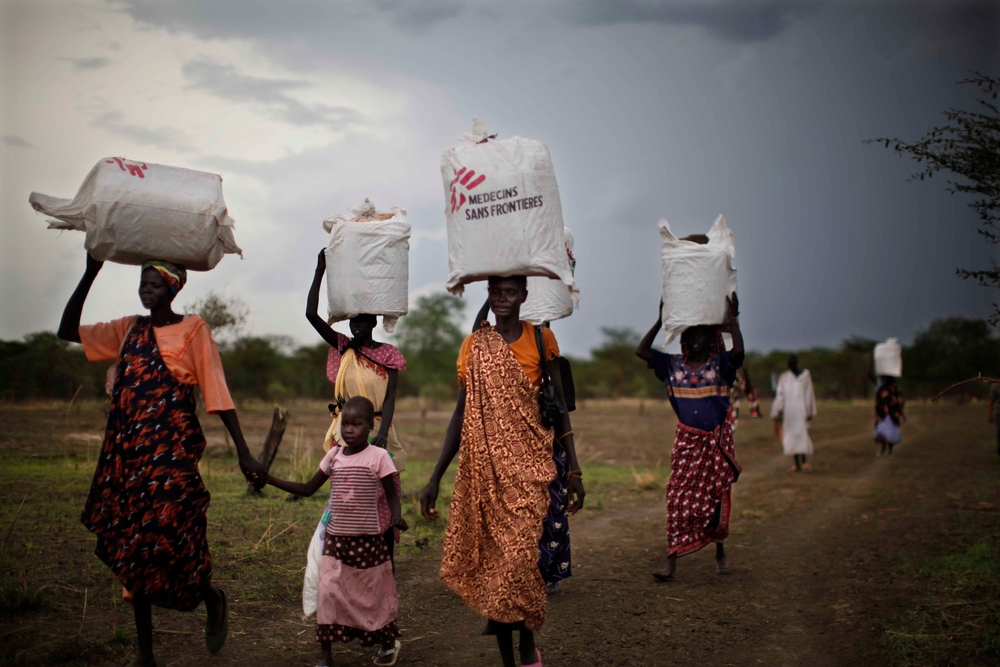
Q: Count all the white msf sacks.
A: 6